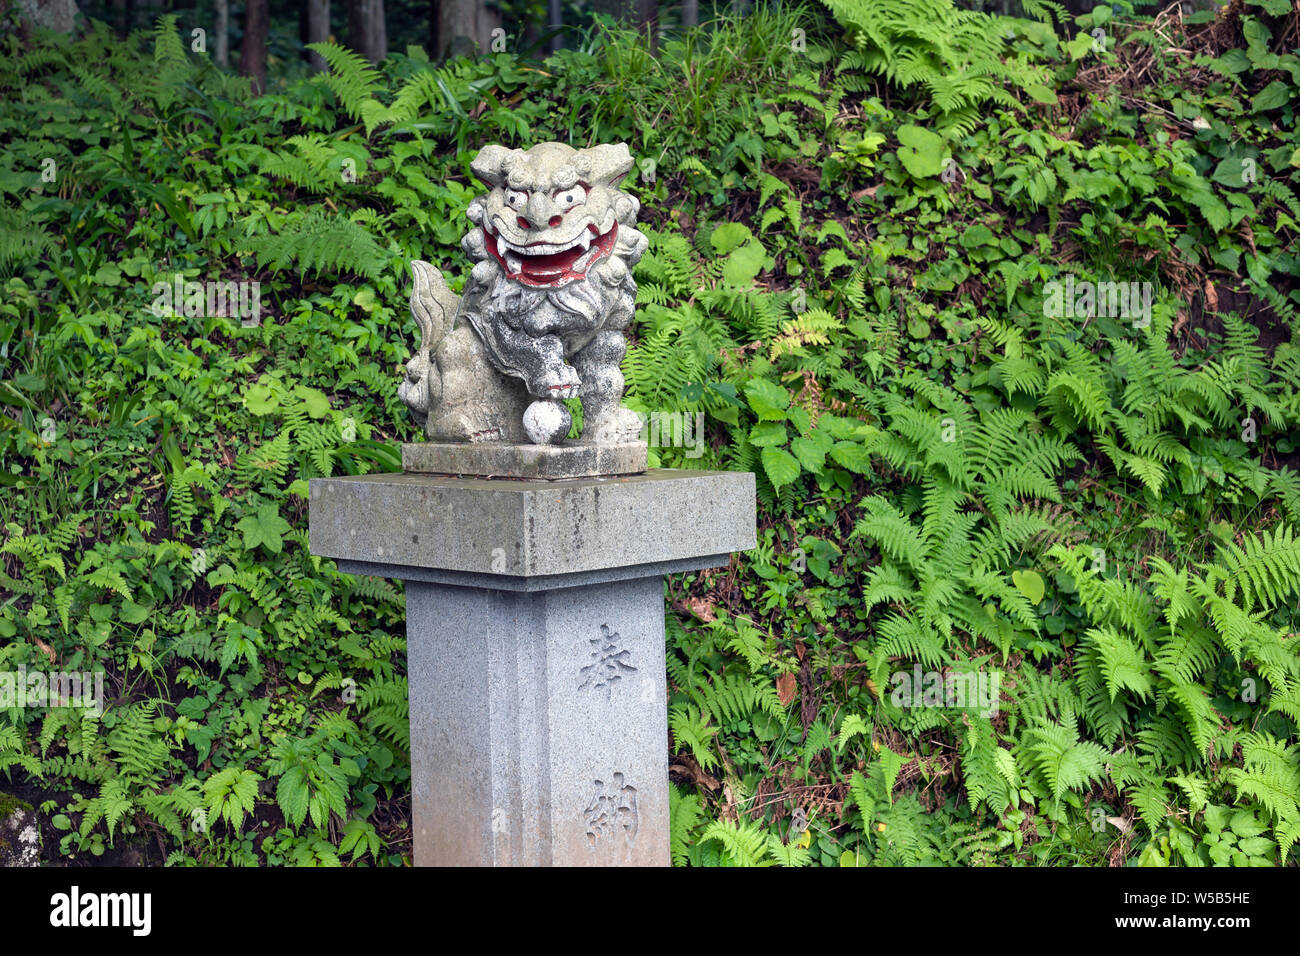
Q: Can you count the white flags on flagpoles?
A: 0